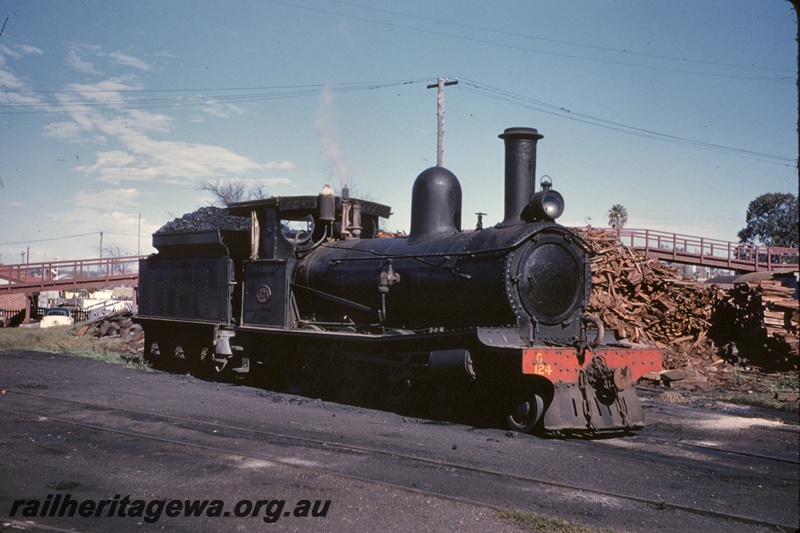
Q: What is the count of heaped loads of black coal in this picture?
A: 1